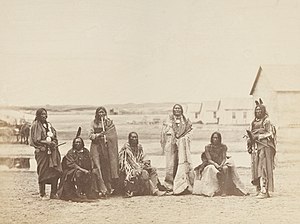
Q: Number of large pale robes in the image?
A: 2